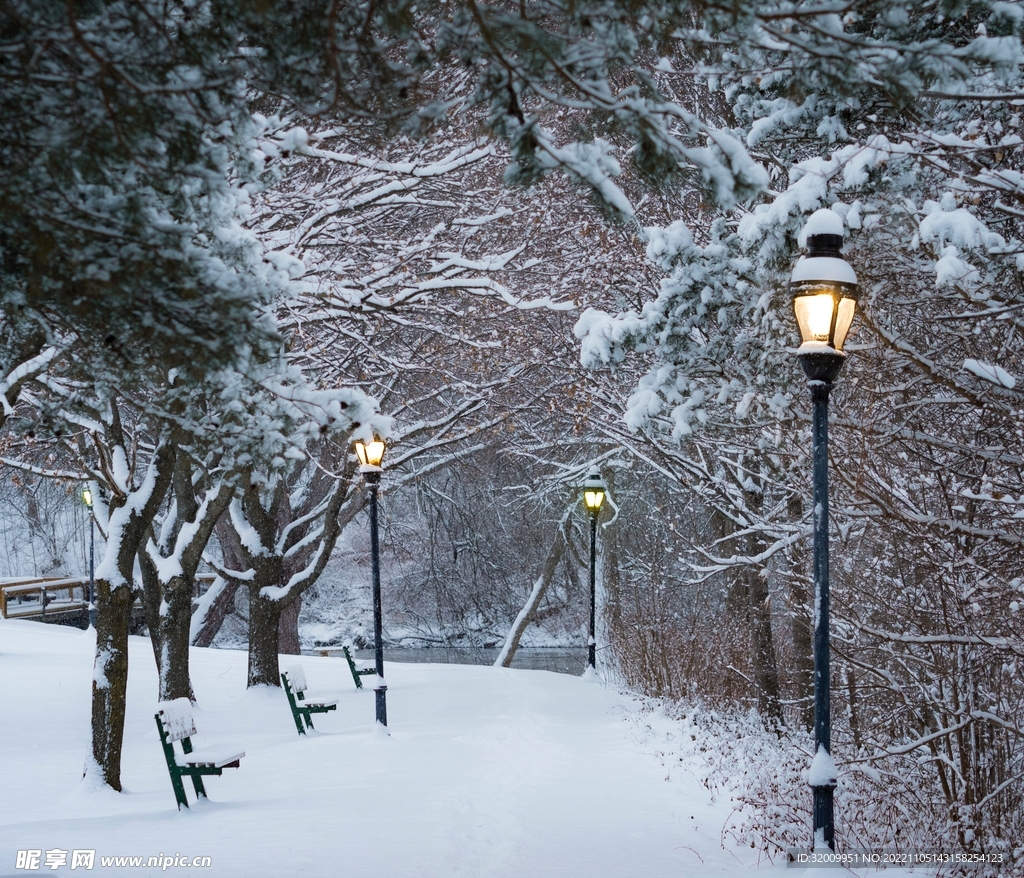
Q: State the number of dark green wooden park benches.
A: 3